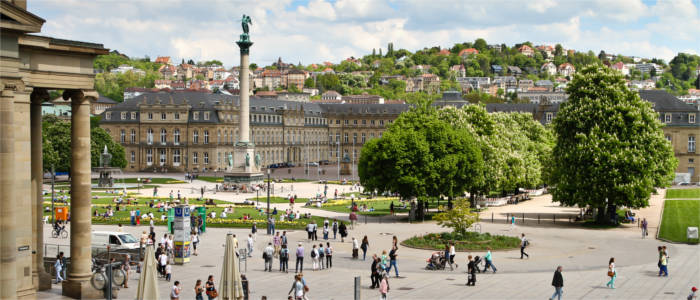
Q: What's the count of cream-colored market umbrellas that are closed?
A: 2